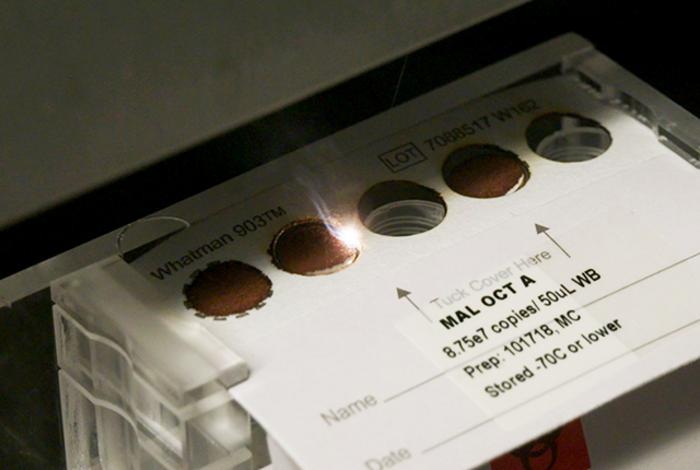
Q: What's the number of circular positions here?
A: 5